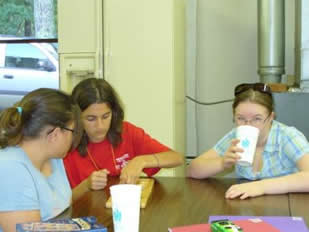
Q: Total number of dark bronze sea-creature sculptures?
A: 0